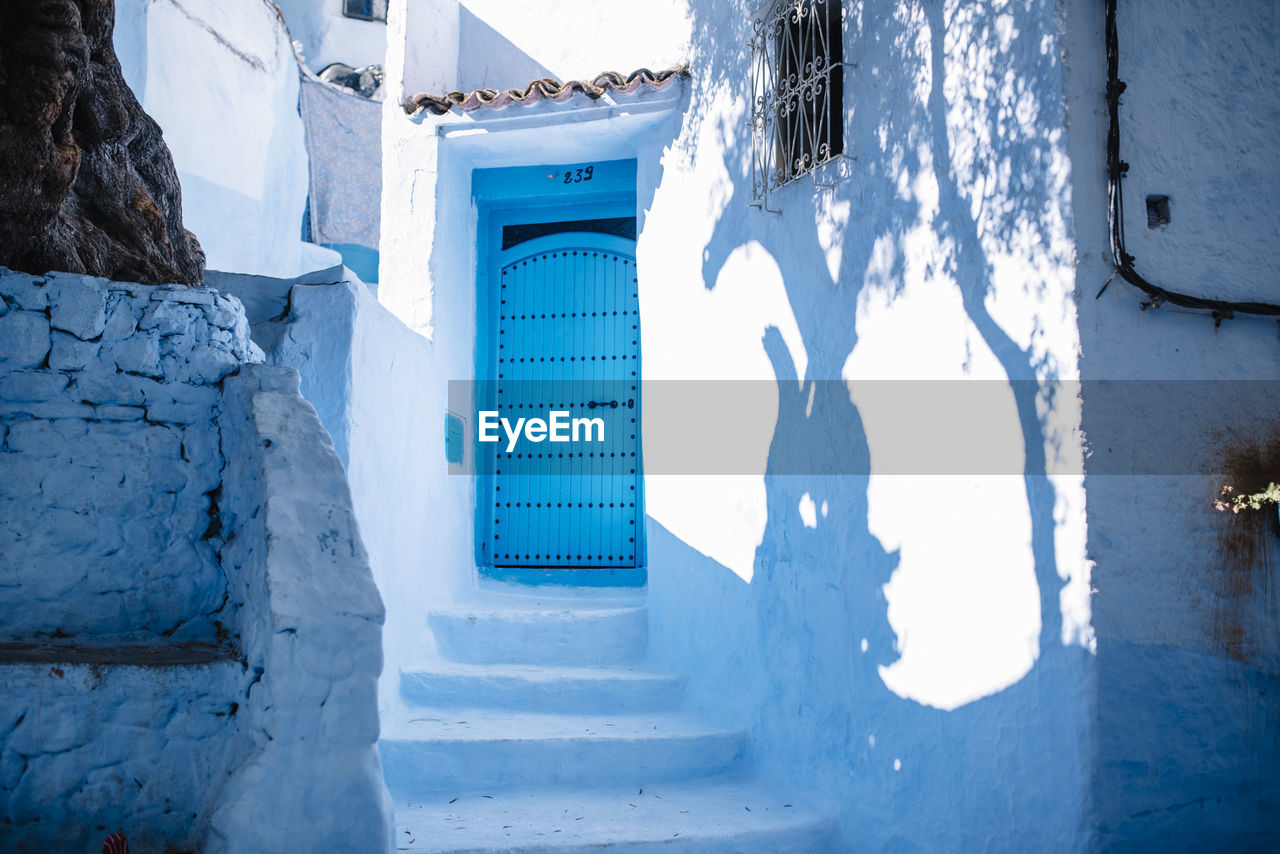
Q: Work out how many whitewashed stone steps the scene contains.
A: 4